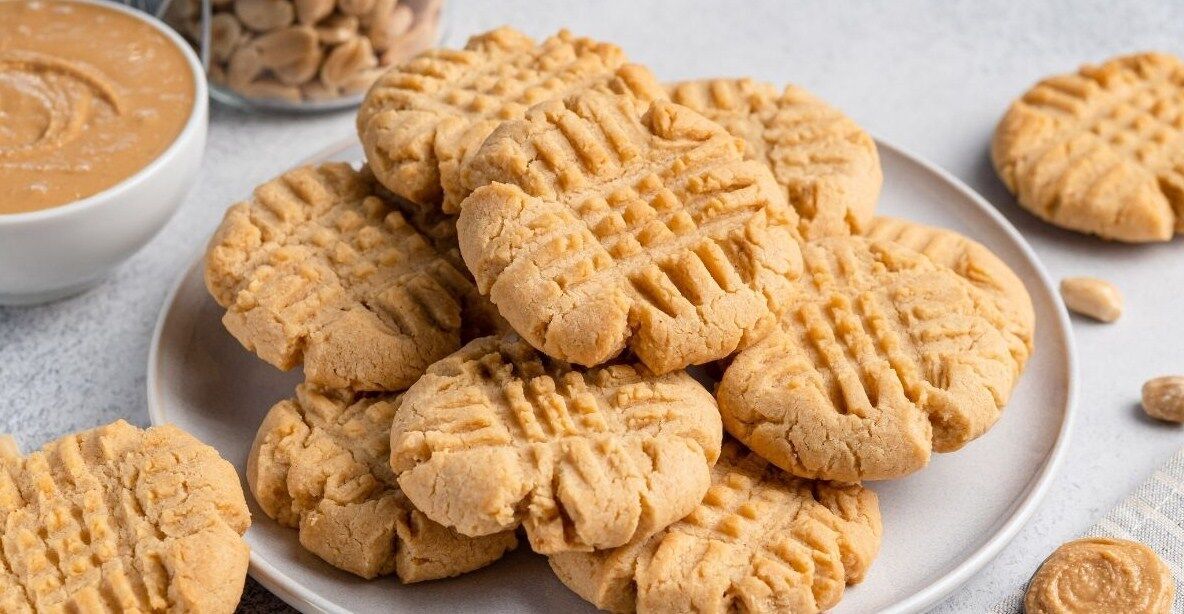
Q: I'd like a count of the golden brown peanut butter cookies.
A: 11